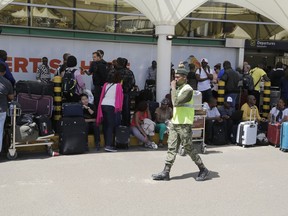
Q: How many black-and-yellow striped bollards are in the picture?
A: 3